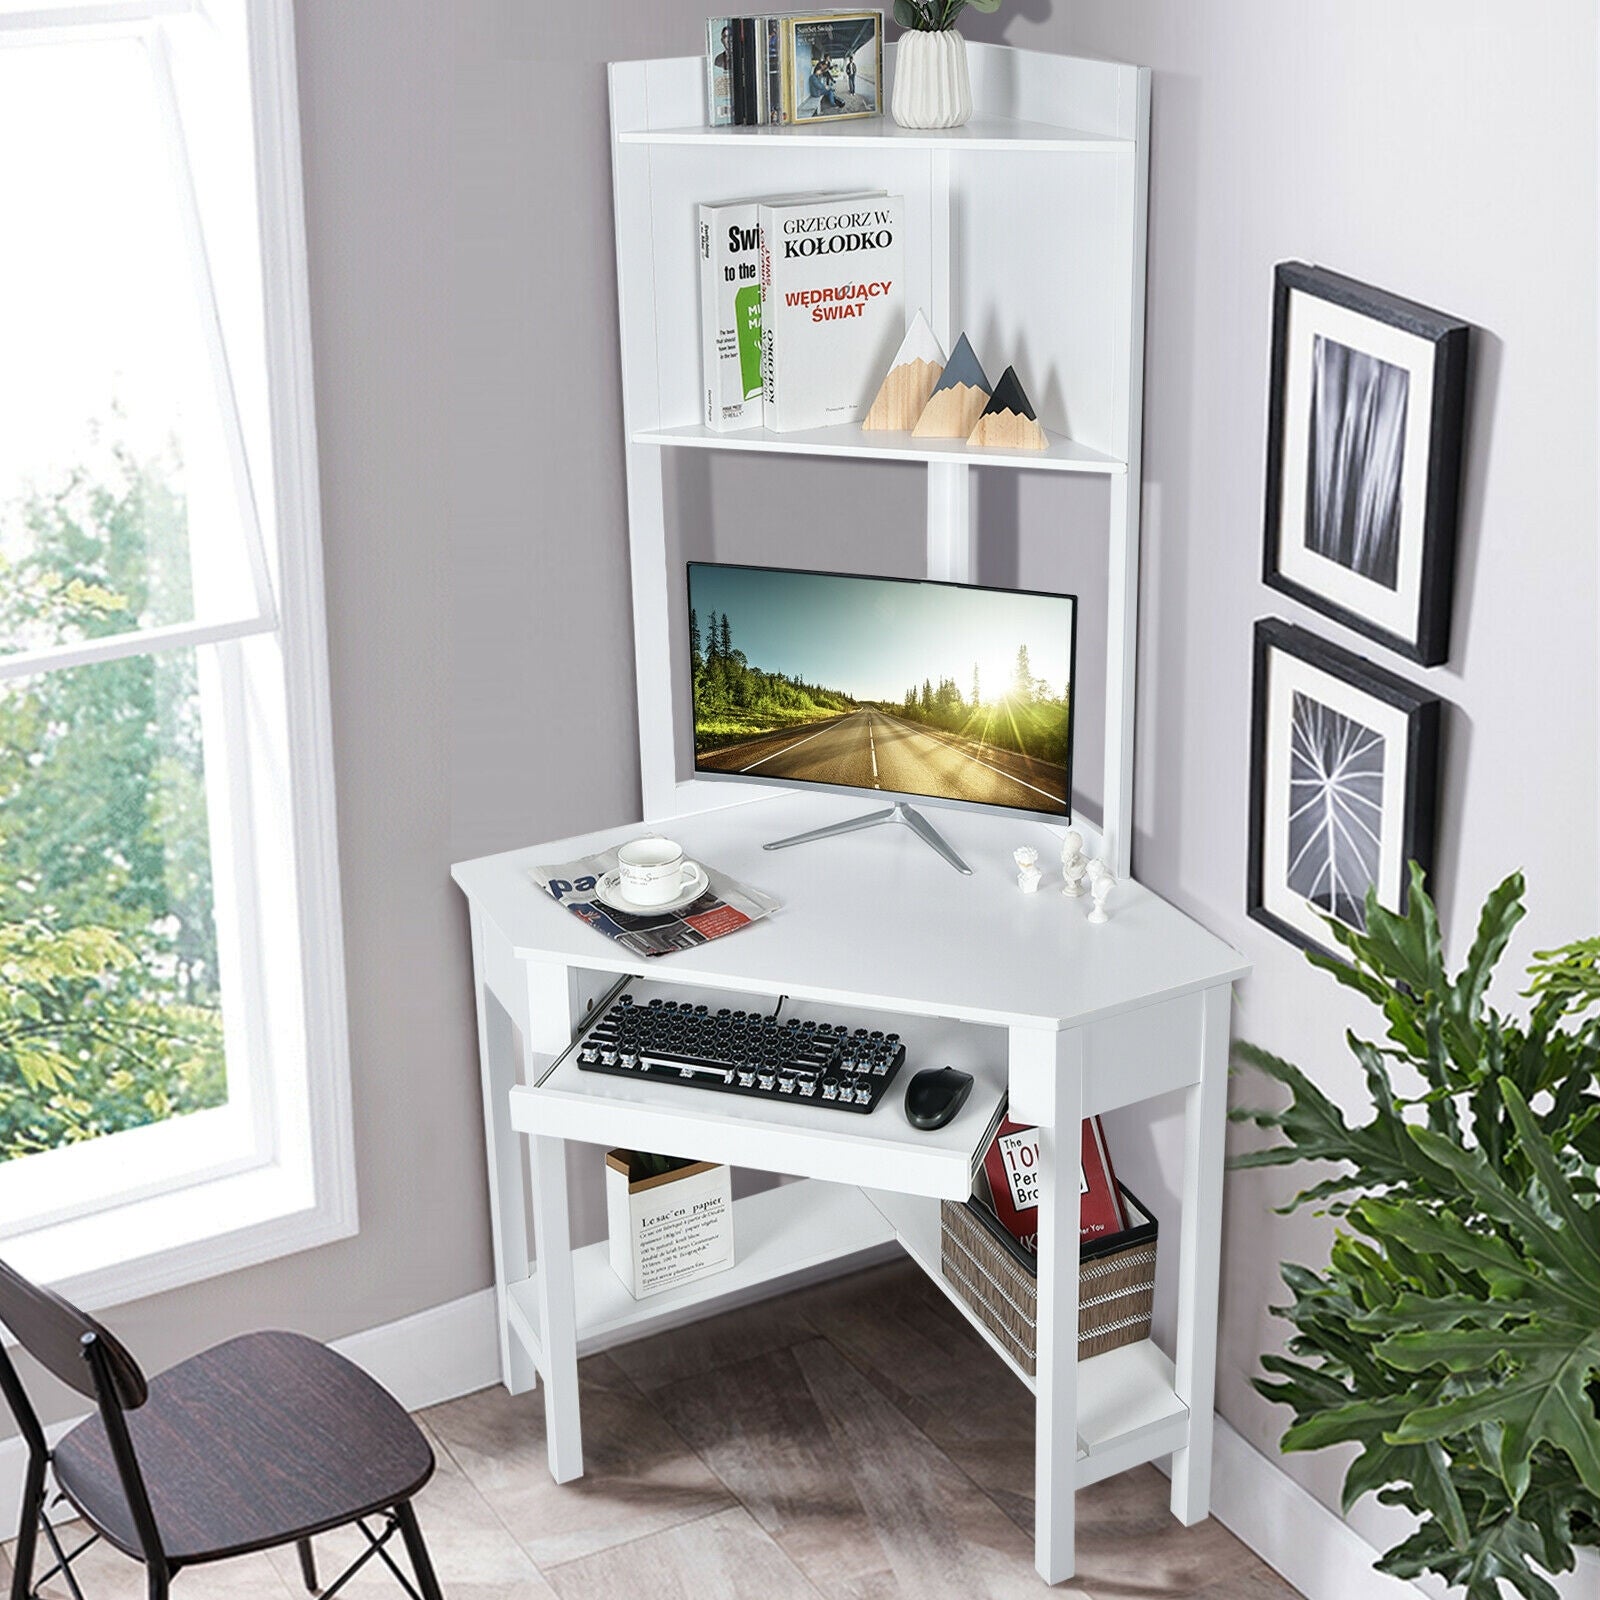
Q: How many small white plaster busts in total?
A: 3